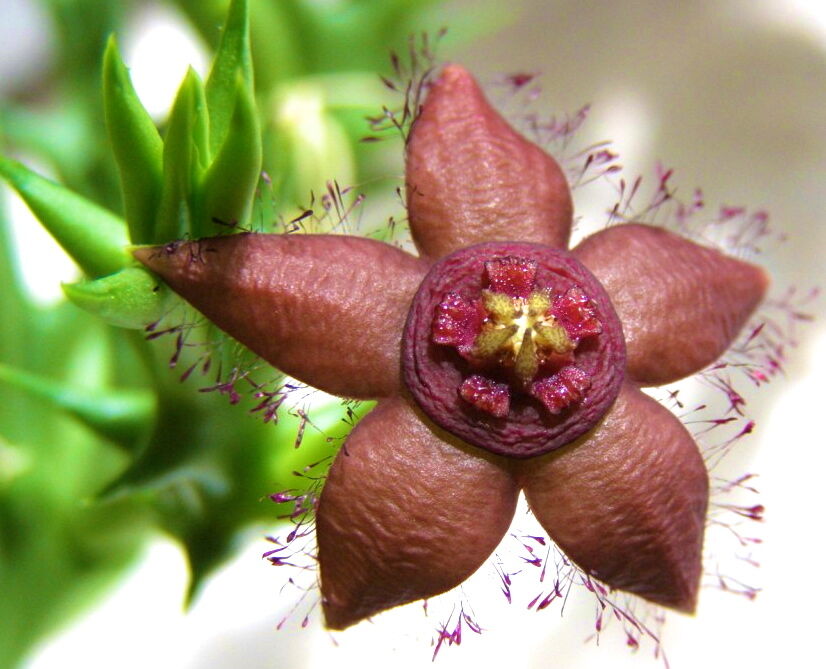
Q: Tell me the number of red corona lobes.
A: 5